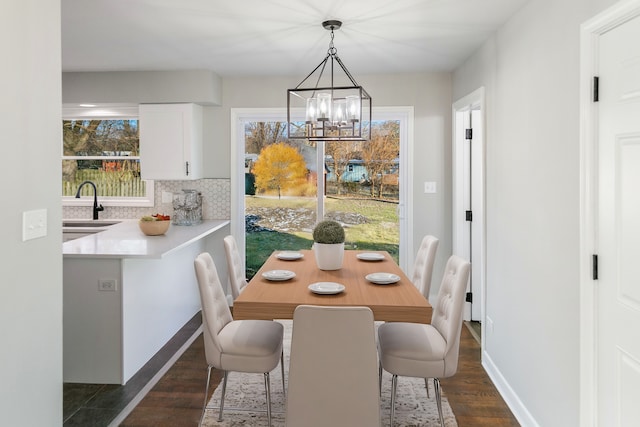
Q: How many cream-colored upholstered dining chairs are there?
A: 5